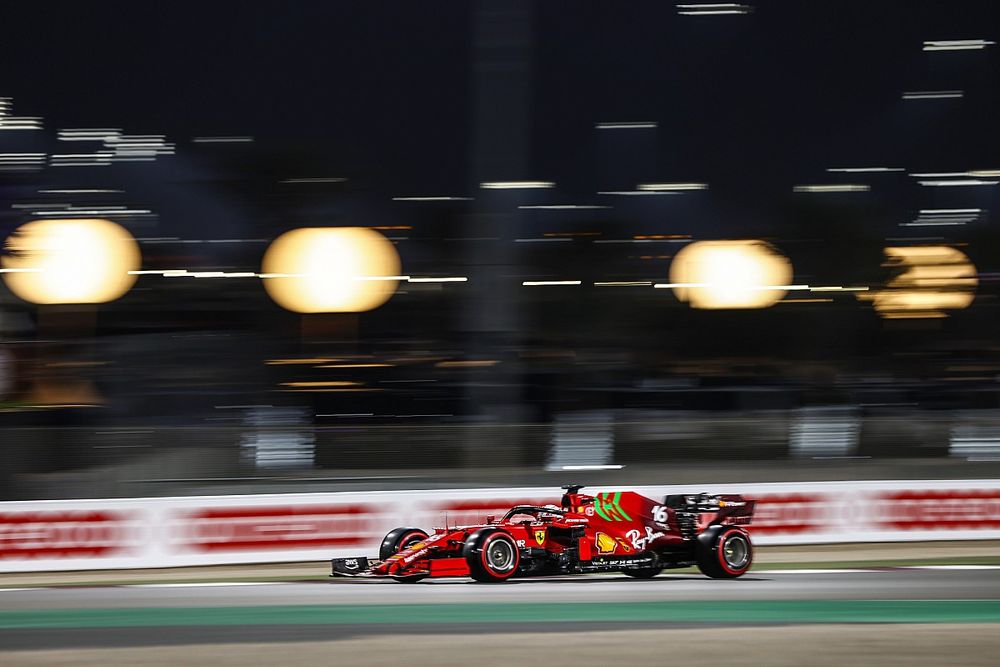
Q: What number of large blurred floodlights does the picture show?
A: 4